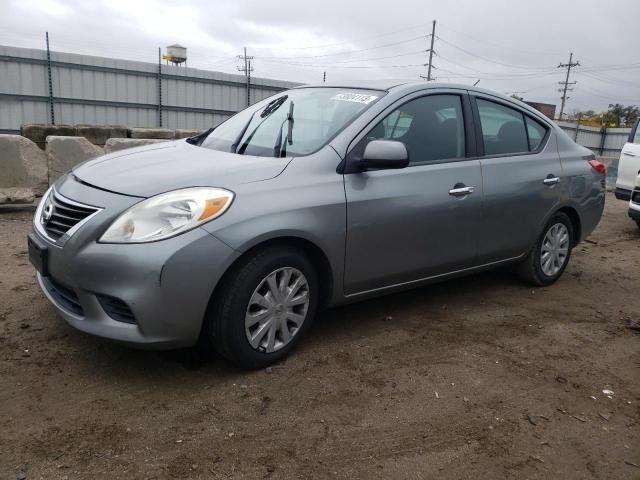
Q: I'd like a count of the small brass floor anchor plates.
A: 0